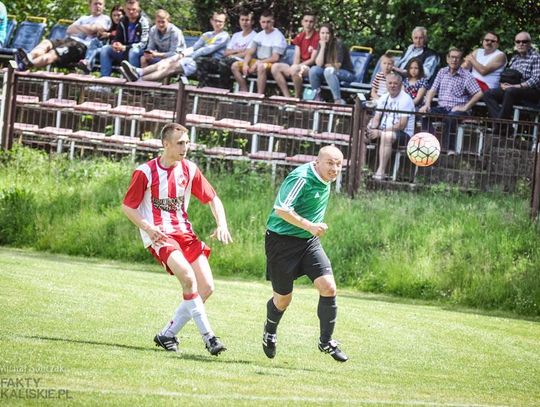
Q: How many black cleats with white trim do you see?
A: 4